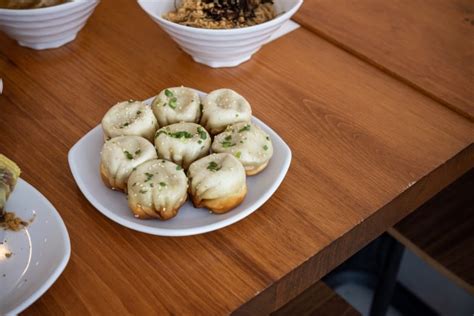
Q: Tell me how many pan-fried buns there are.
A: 8